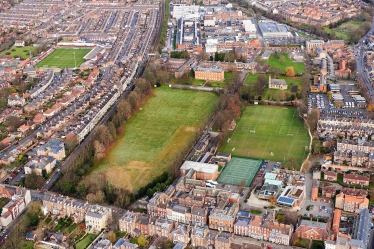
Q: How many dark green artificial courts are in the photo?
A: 1